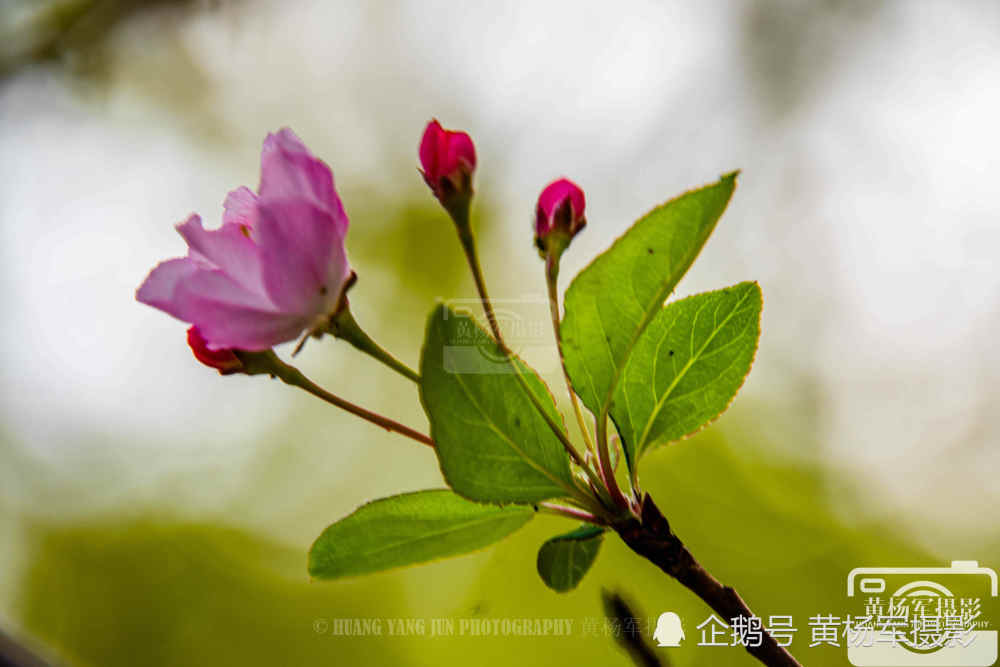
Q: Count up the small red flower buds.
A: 3